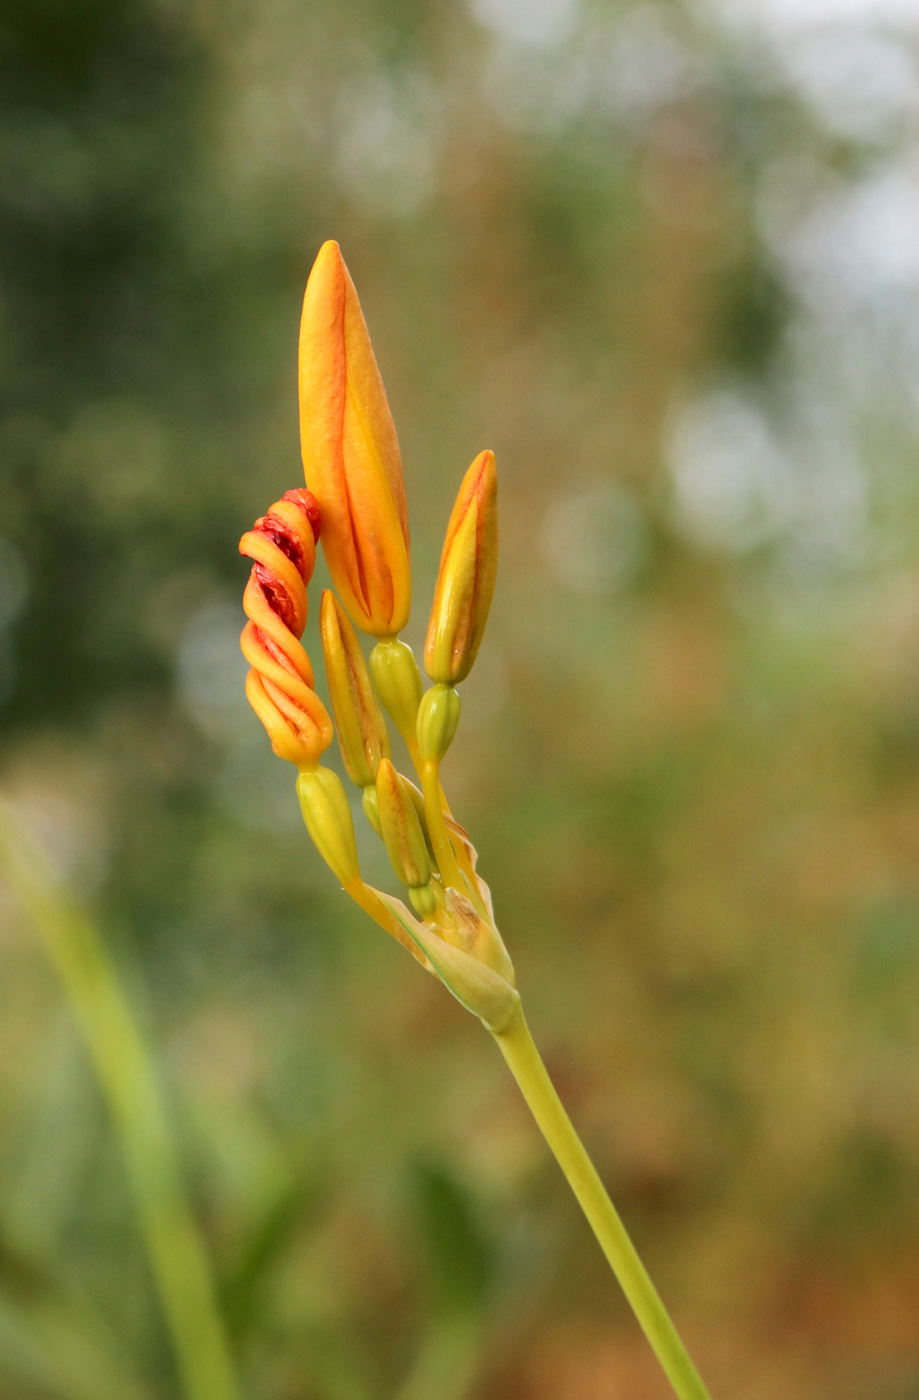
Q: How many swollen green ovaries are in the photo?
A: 5